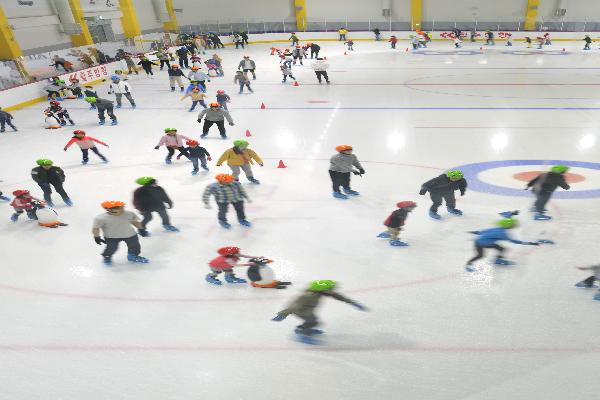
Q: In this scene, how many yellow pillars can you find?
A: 7